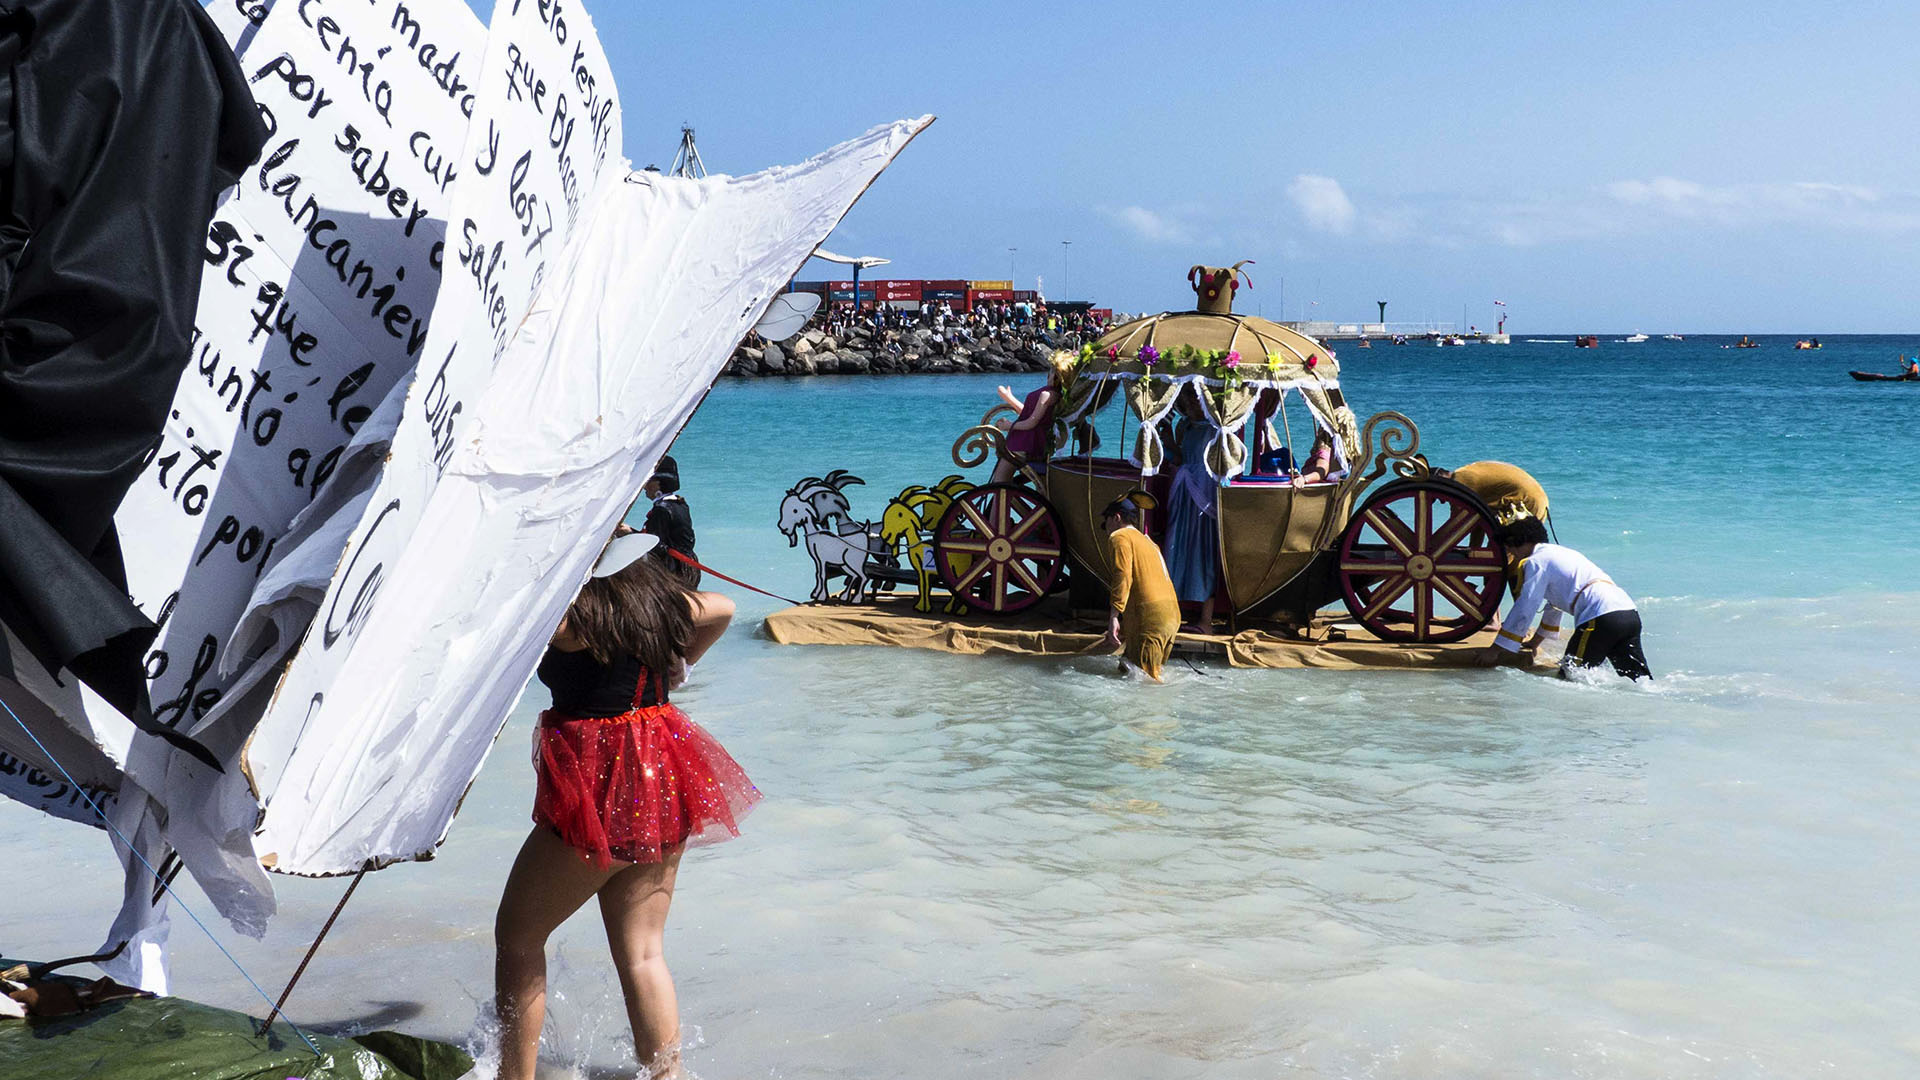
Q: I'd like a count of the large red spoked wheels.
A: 2